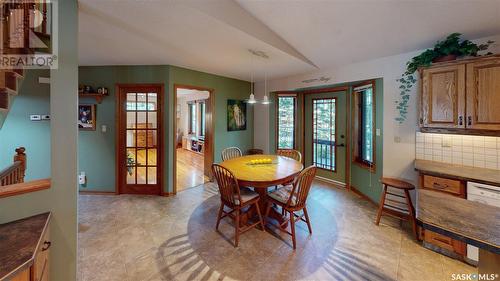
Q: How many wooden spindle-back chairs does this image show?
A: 4